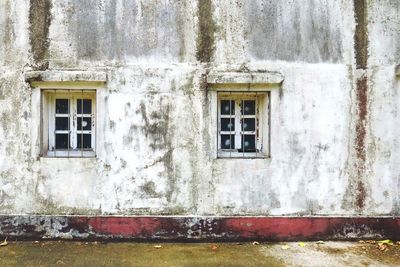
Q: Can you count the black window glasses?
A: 12